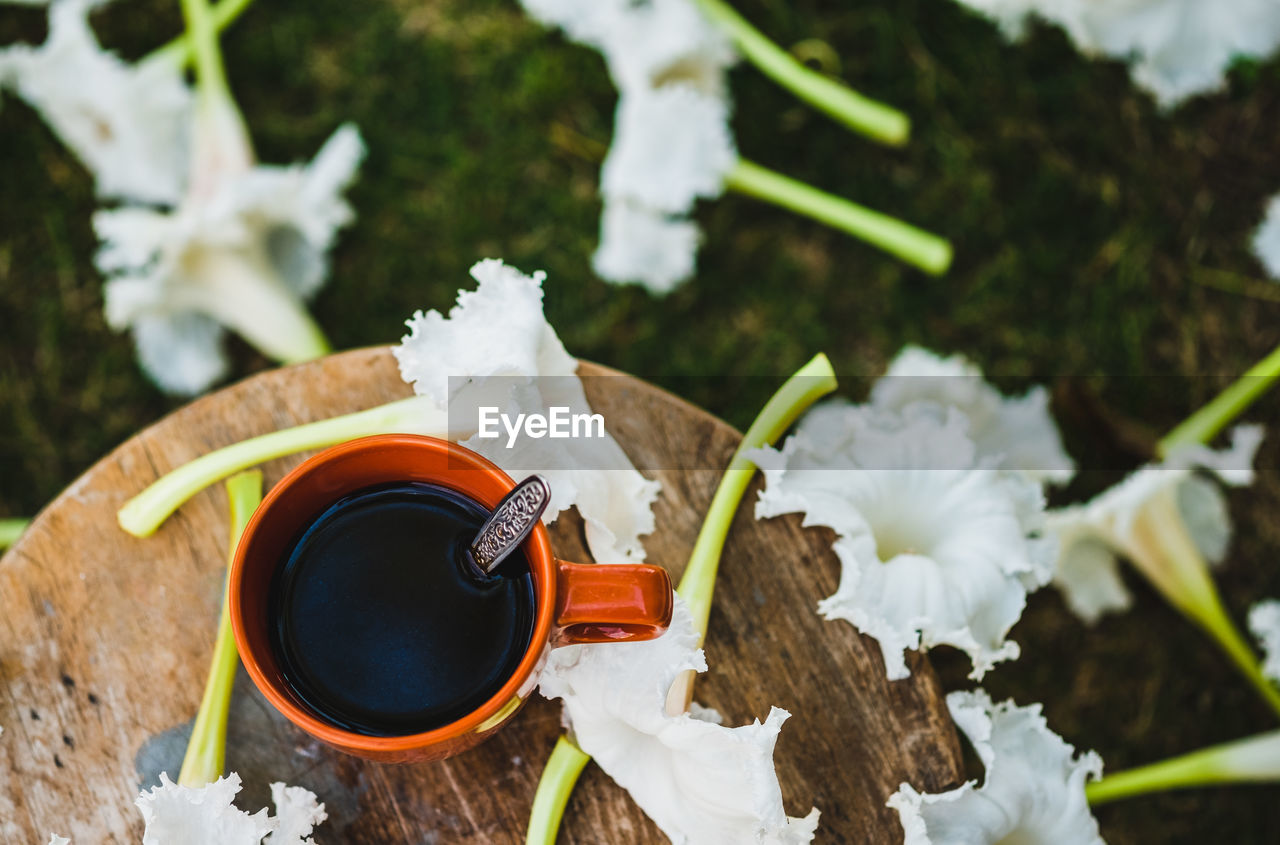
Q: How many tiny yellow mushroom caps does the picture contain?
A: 0